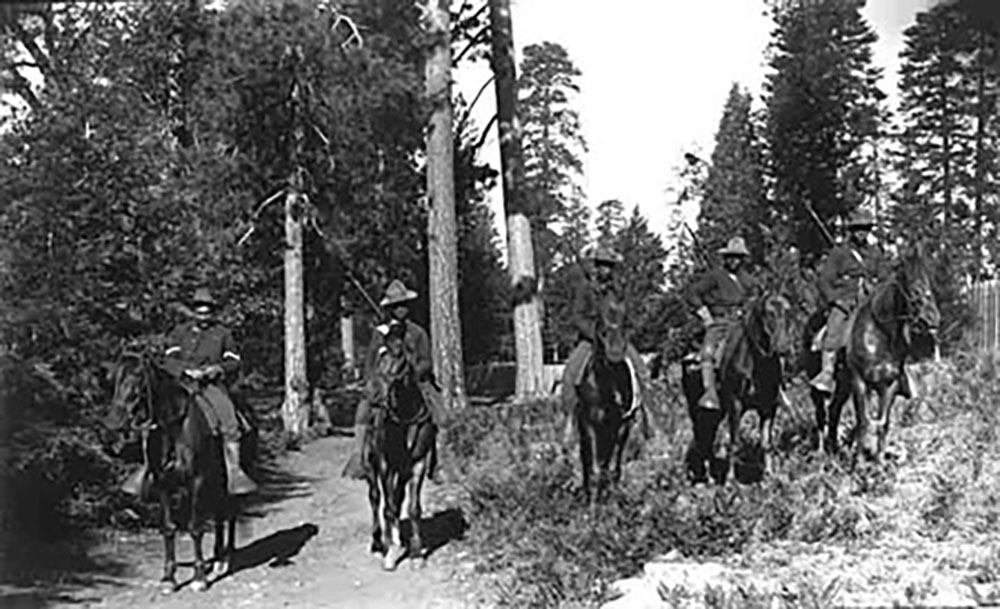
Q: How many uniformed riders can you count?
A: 5